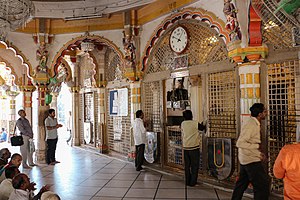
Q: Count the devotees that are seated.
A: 5